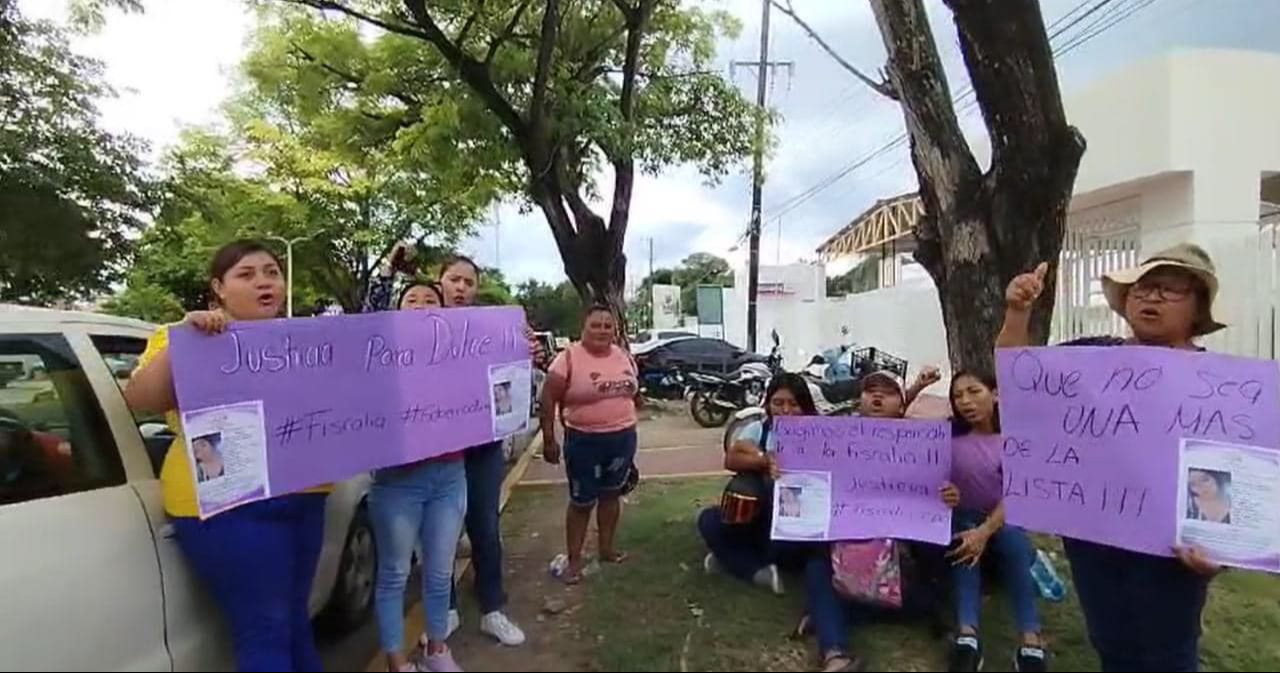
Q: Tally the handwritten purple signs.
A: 3